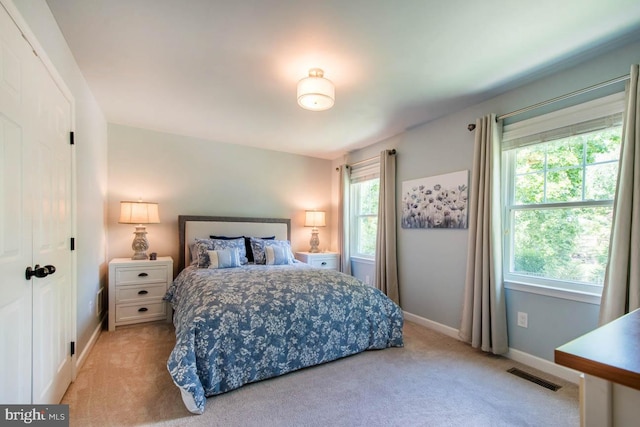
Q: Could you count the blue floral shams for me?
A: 2